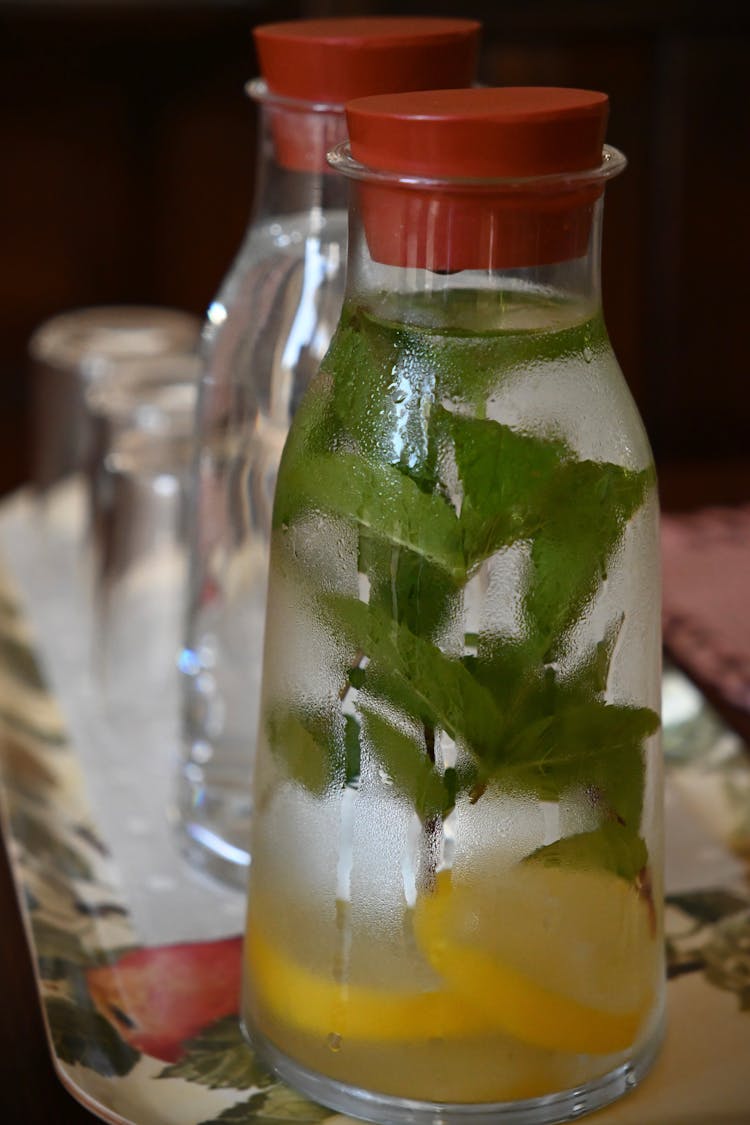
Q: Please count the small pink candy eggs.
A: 0